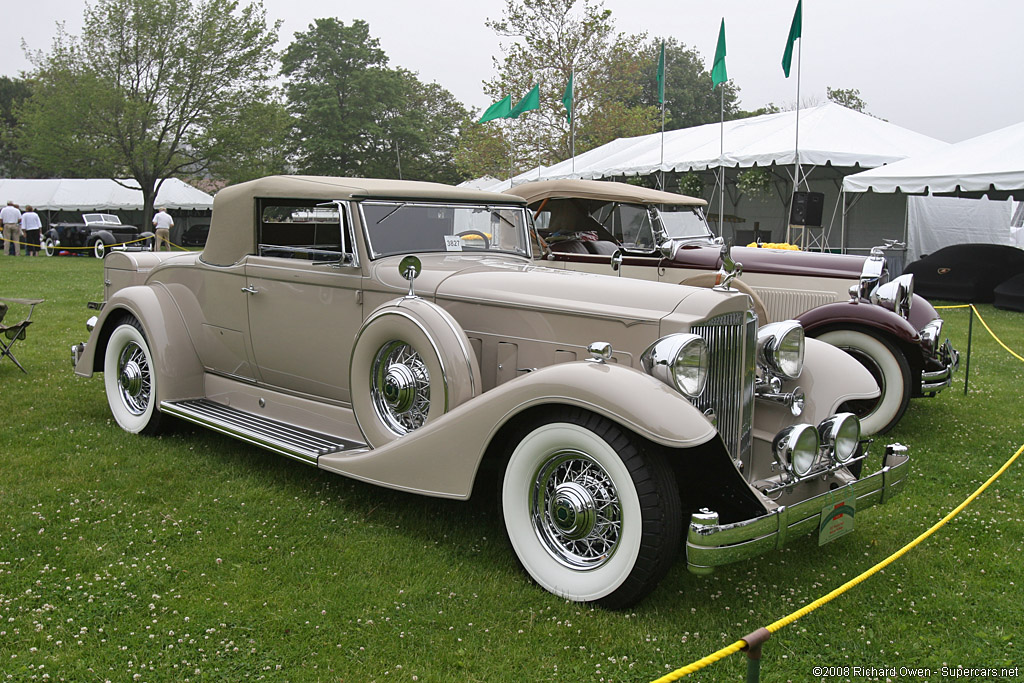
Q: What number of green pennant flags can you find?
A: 6